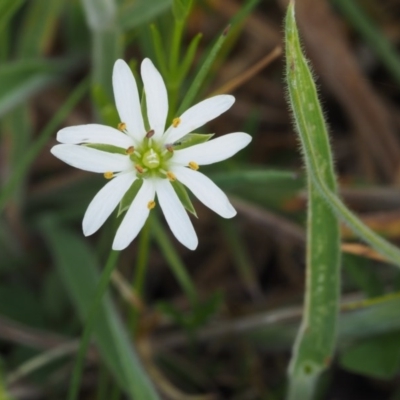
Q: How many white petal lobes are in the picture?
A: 10